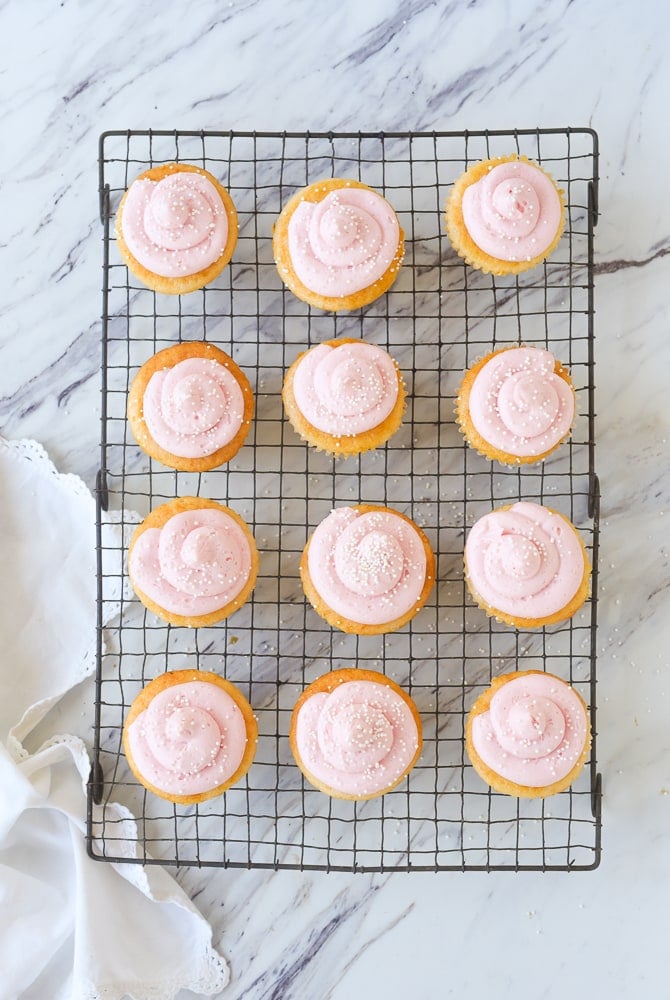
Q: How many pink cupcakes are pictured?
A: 12